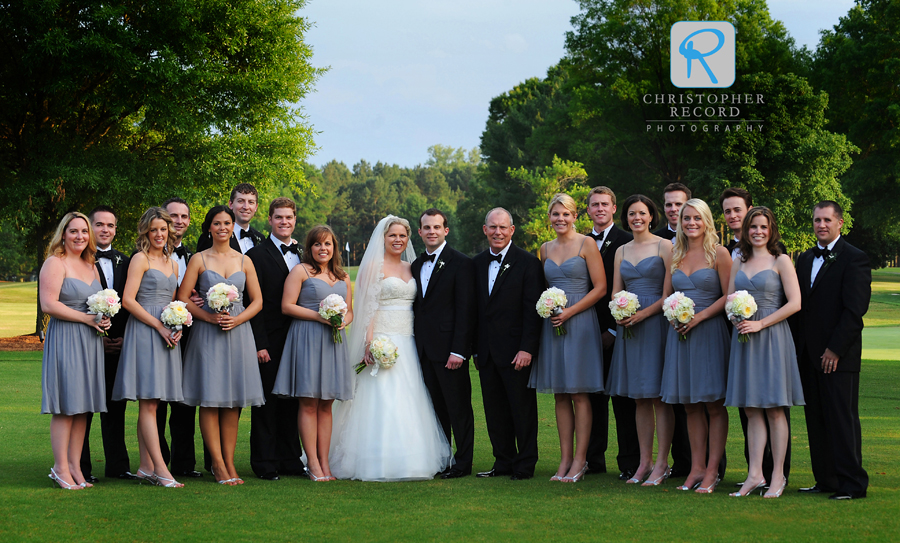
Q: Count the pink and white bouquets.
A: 8